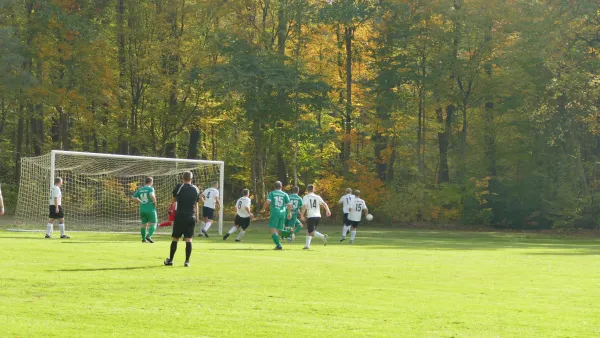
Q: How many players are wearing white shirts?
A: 6